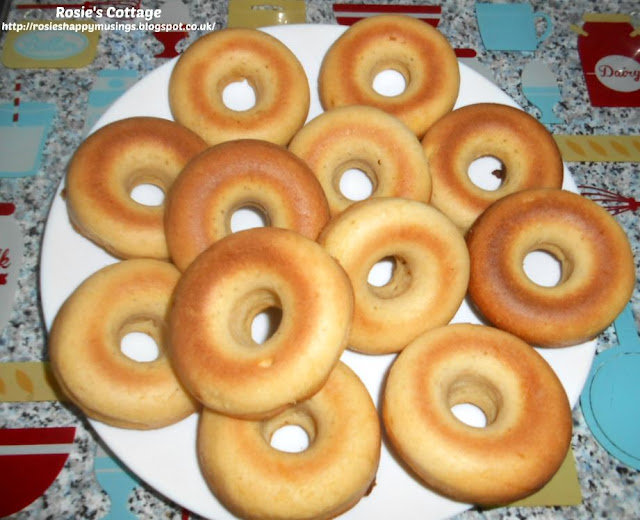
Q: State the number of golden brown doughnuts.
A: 12